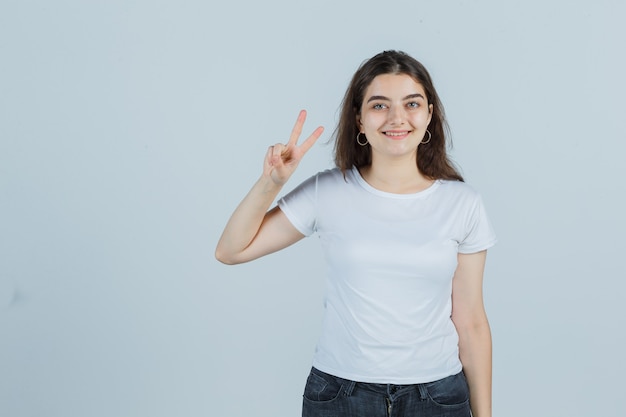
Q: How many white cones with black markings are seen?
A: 0